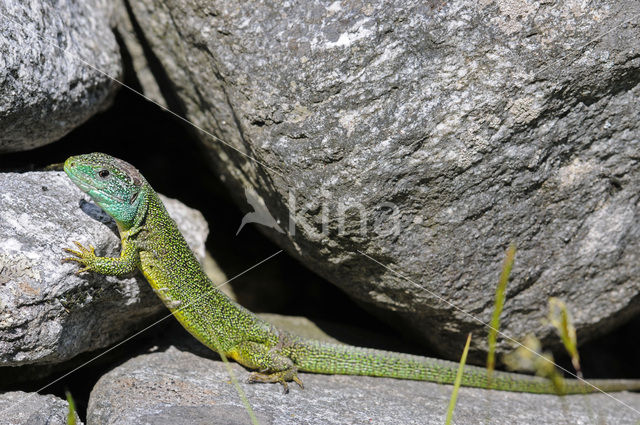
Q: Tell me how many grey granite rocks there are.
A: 5